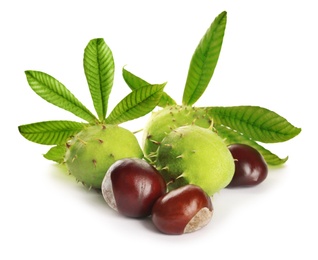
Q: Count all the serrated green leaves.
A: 9